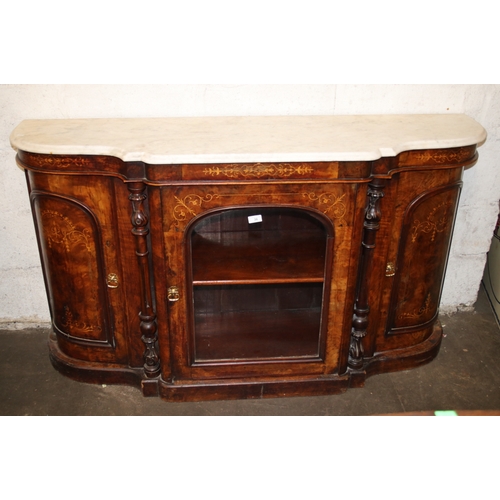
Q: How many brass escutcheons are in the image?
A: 3